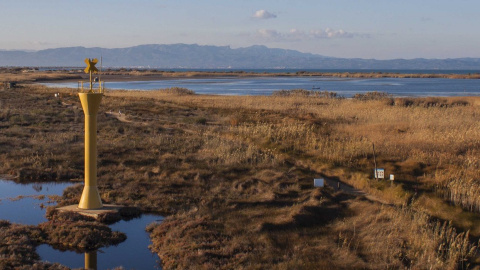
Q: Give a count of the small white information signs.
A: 3